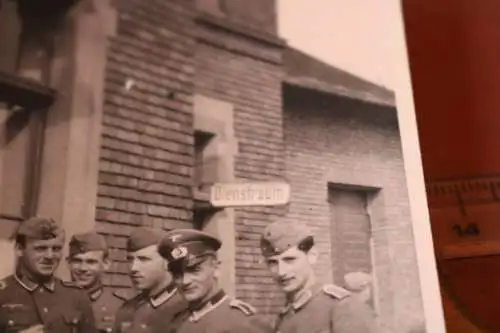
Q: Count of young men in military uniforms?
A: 5